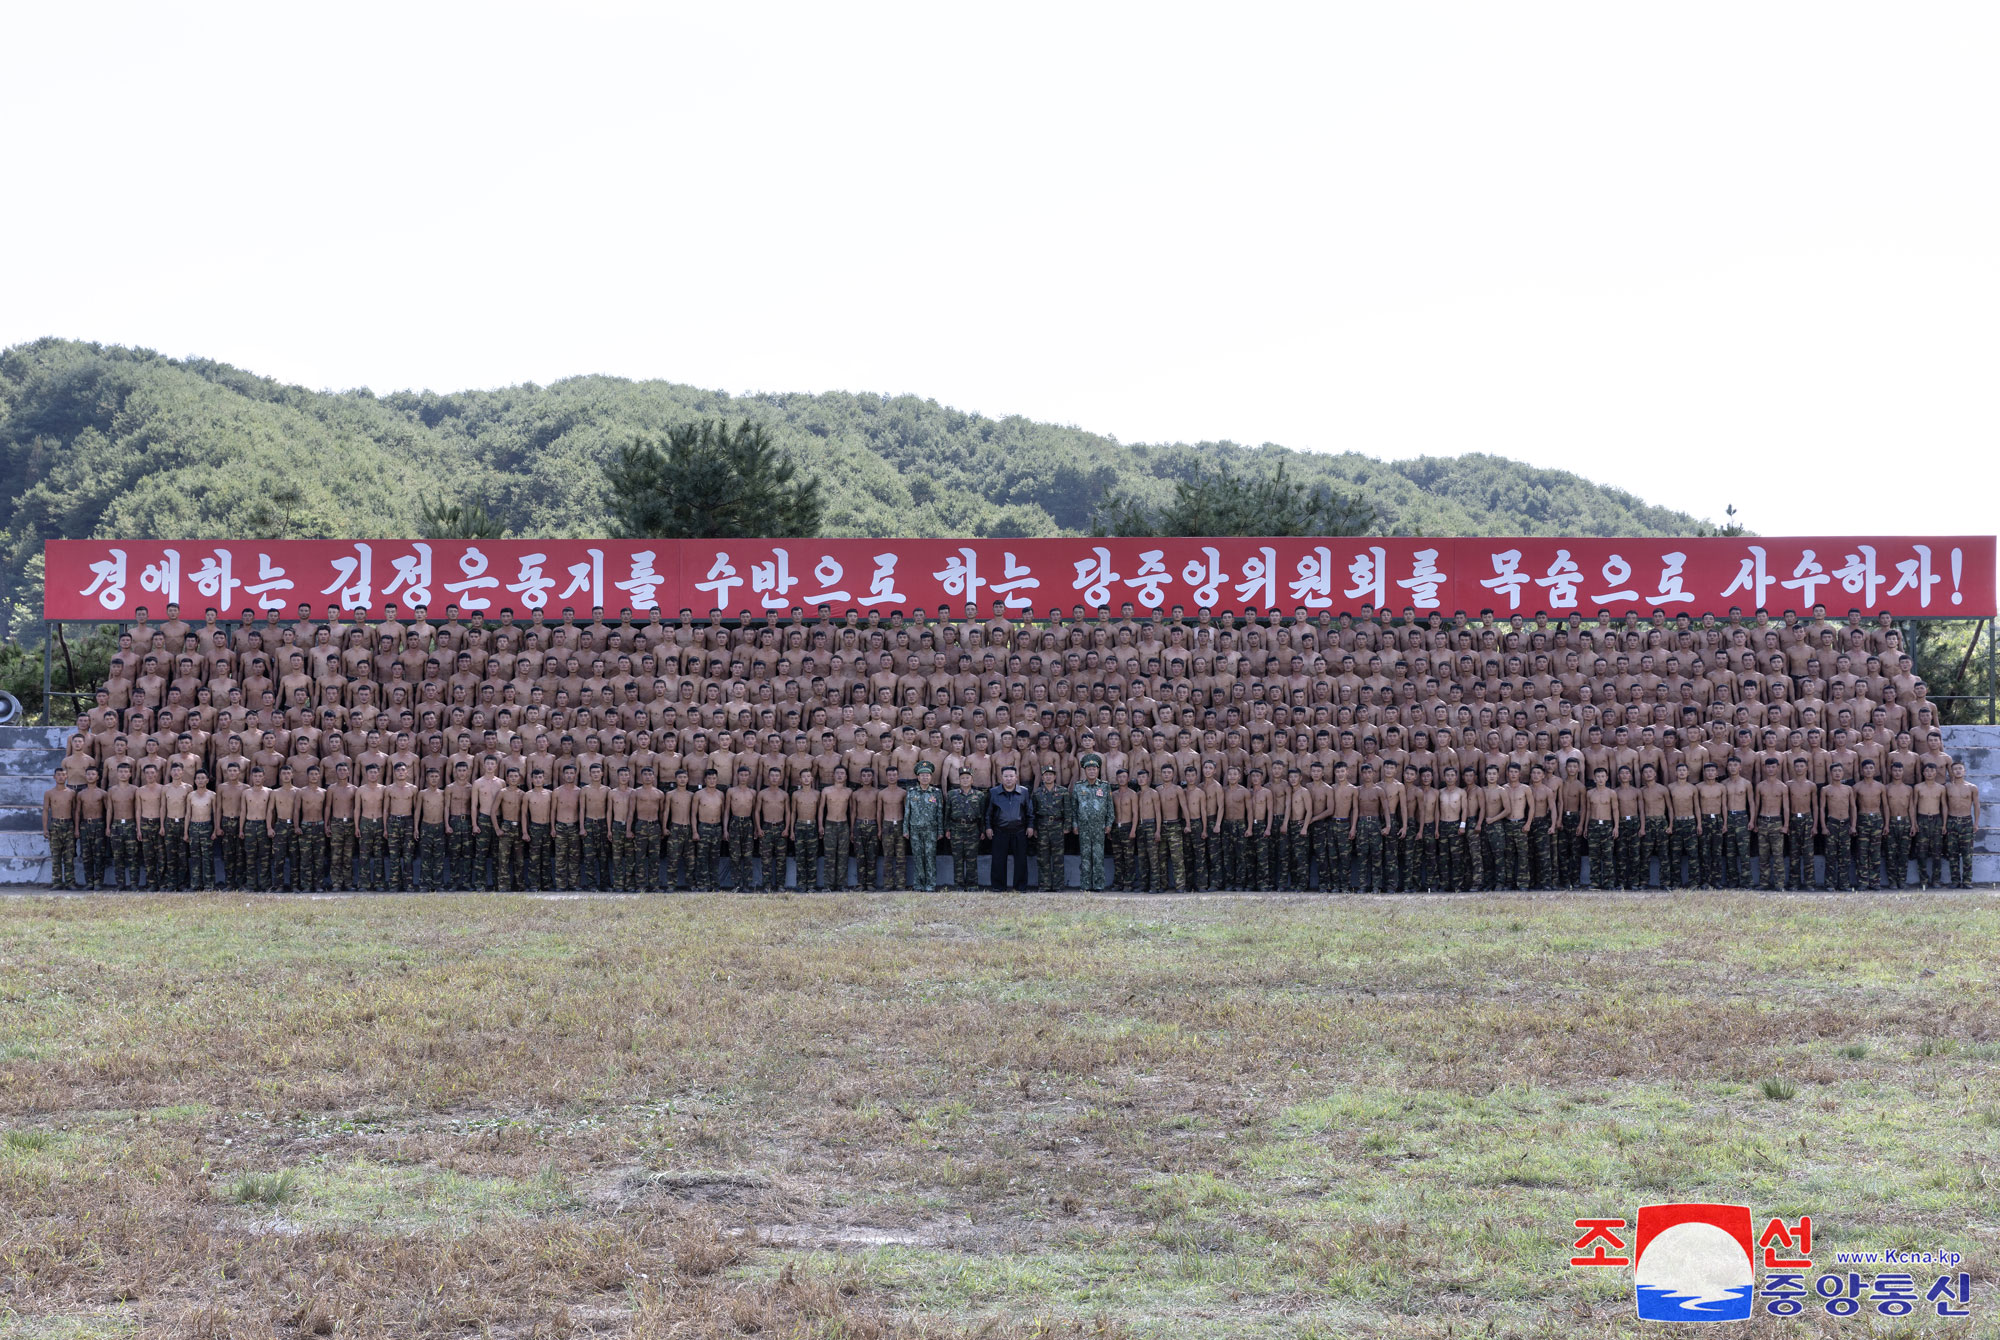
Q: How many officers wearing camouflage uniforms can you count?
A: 4